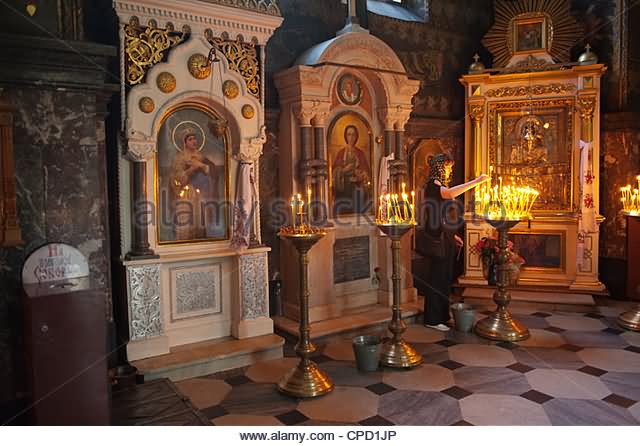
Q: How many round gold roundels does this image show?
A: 5